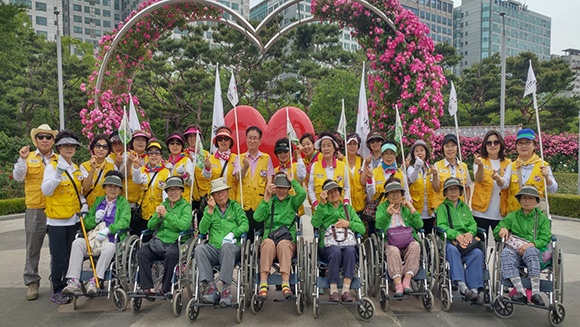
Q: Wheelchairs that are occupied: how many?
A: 8